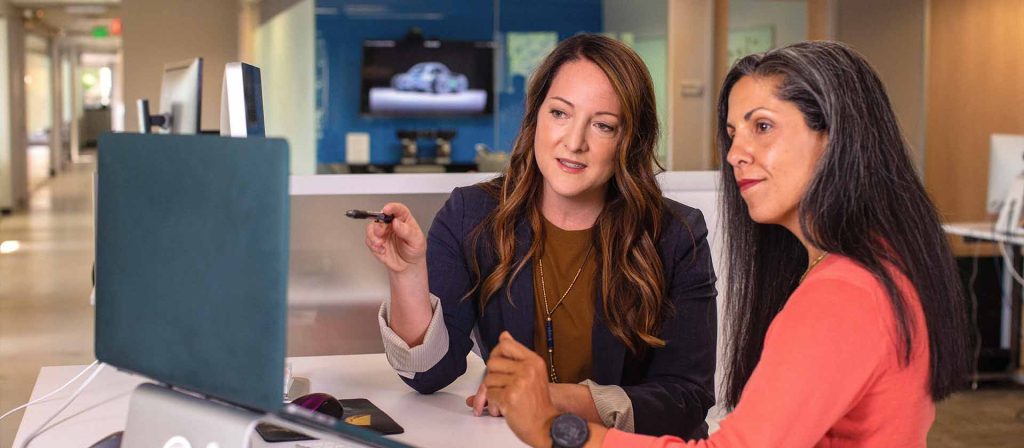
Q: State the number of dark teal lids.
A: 1